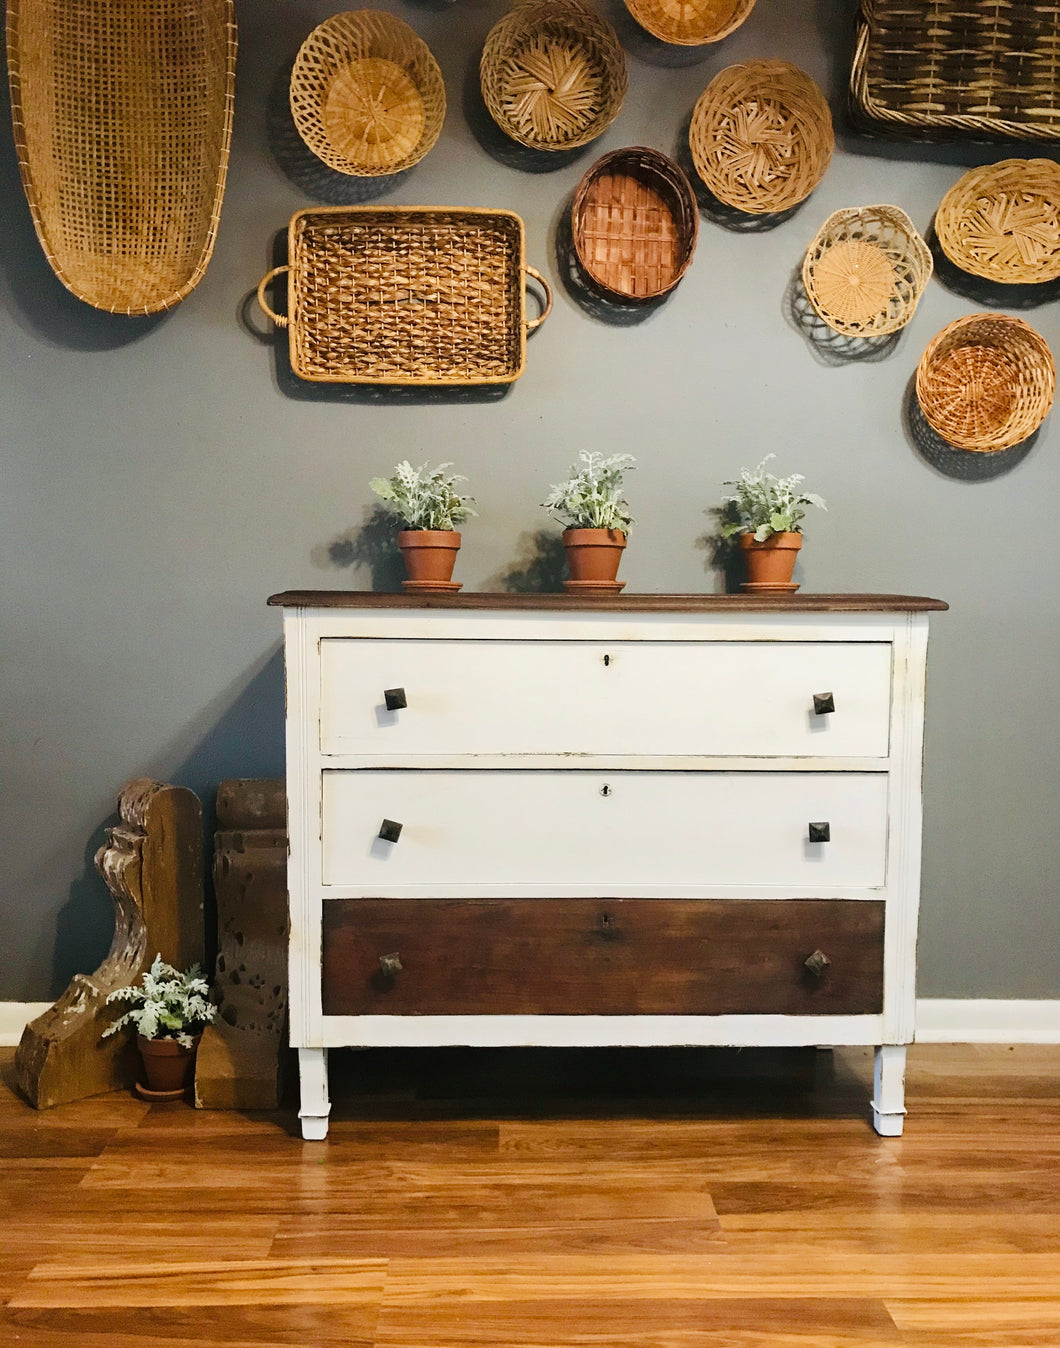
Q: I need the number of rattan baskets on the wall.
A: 11